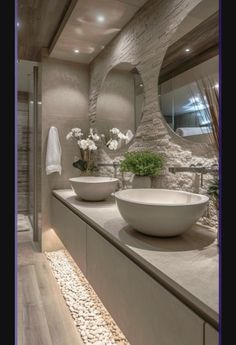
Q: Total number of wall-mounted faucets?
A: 2